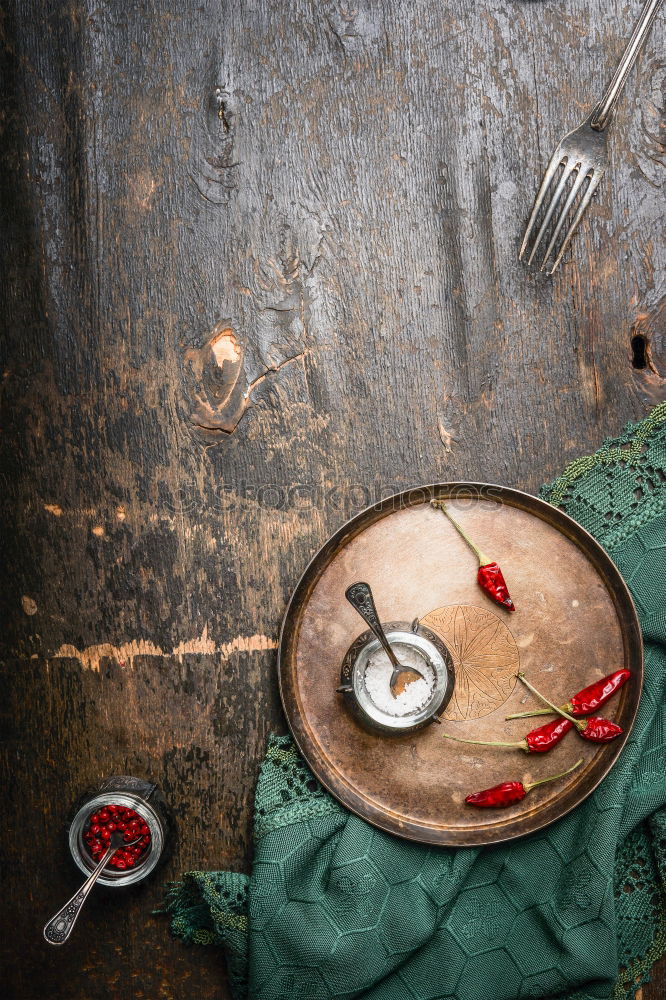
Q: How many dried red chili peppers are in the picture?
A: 5